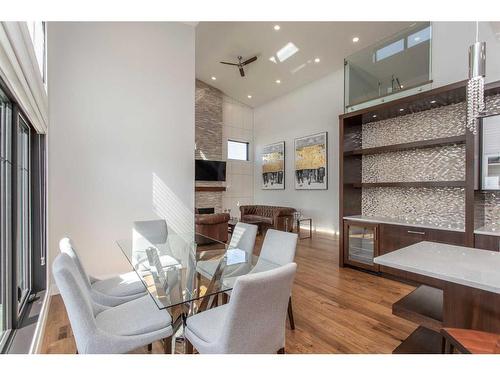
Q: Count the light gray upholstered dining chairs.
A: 6